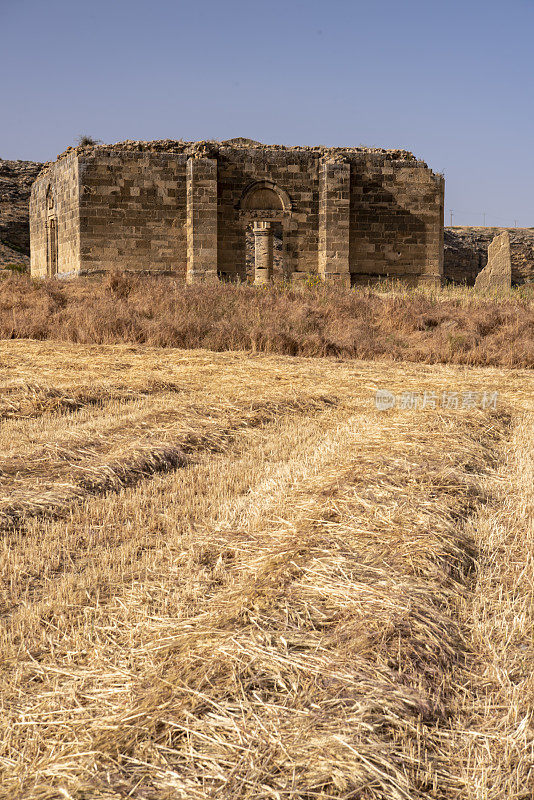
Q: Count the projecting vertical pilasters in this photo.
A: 2